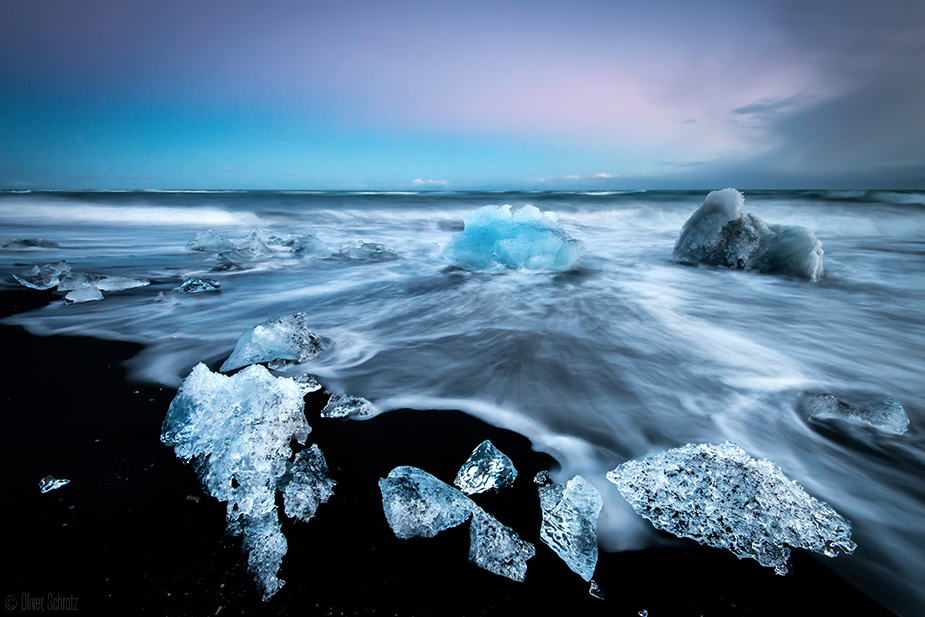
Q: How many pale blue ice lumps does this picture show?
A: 1